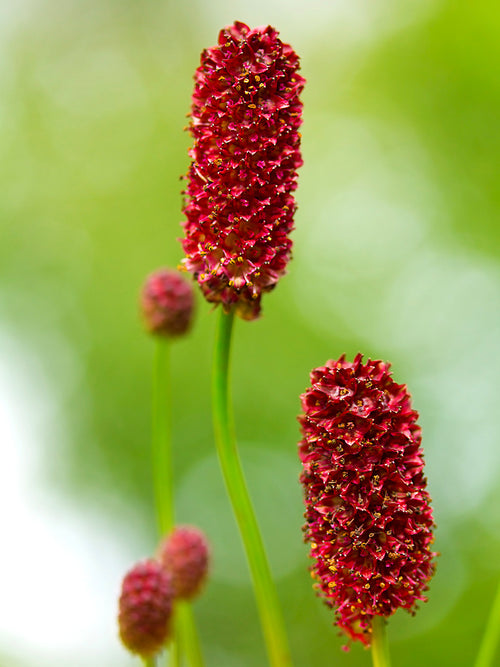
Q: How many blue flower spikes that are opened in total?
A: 0